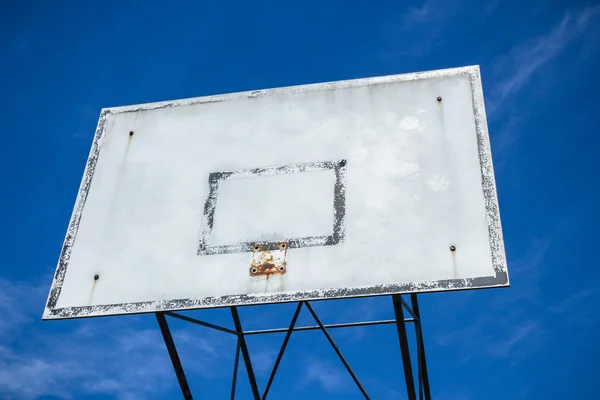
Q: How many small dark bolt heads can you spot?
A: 4